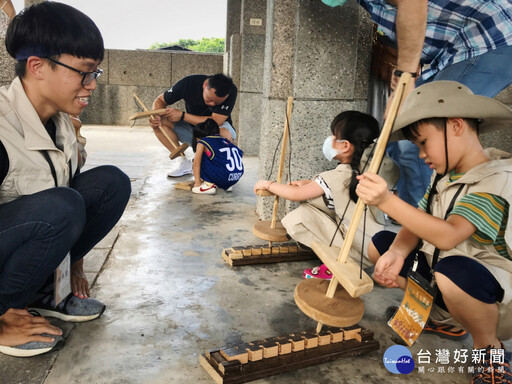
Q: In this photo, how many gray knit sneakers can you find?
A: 2